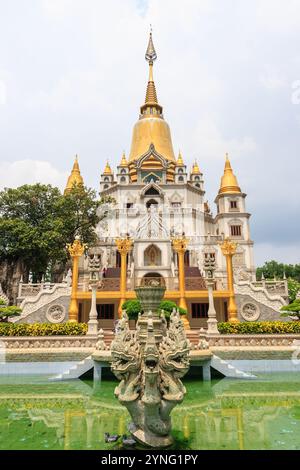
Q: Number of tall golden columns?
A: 4